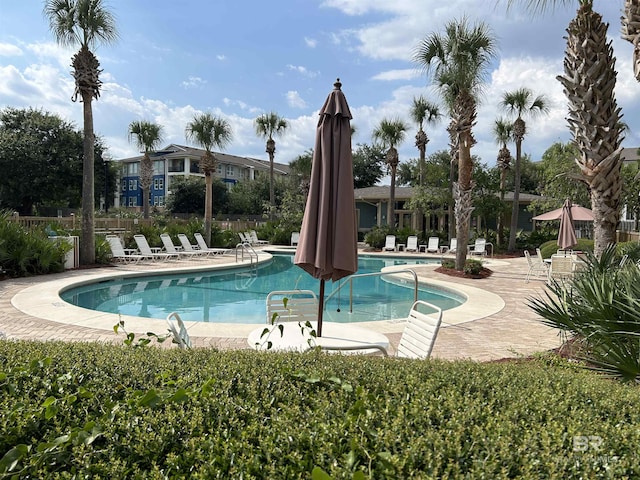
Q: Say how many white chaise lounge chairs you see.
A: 14